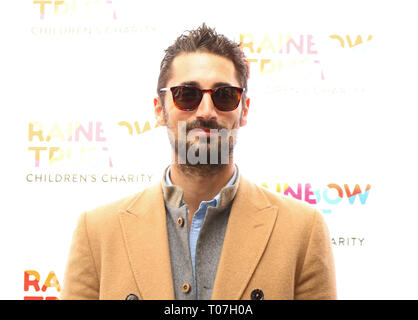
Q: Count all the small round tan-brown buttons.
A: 2